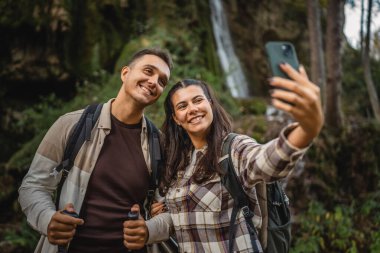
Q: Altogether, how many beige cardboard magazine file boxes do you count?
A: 0